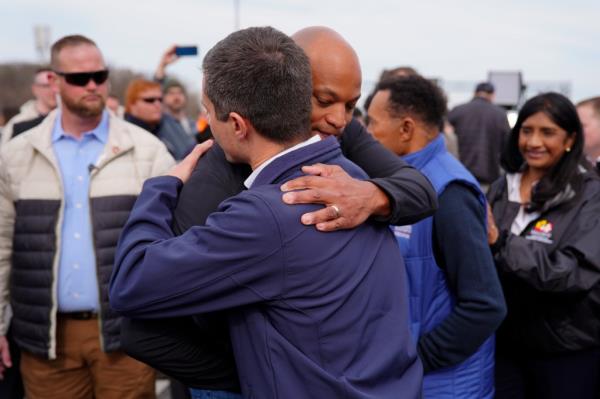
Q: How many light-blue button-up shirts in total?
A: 1